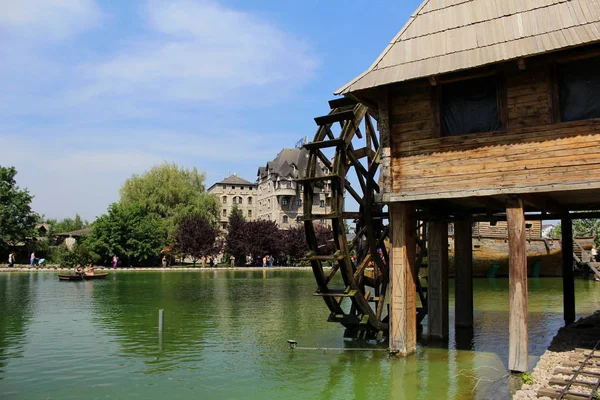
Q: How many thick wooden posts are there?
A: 5